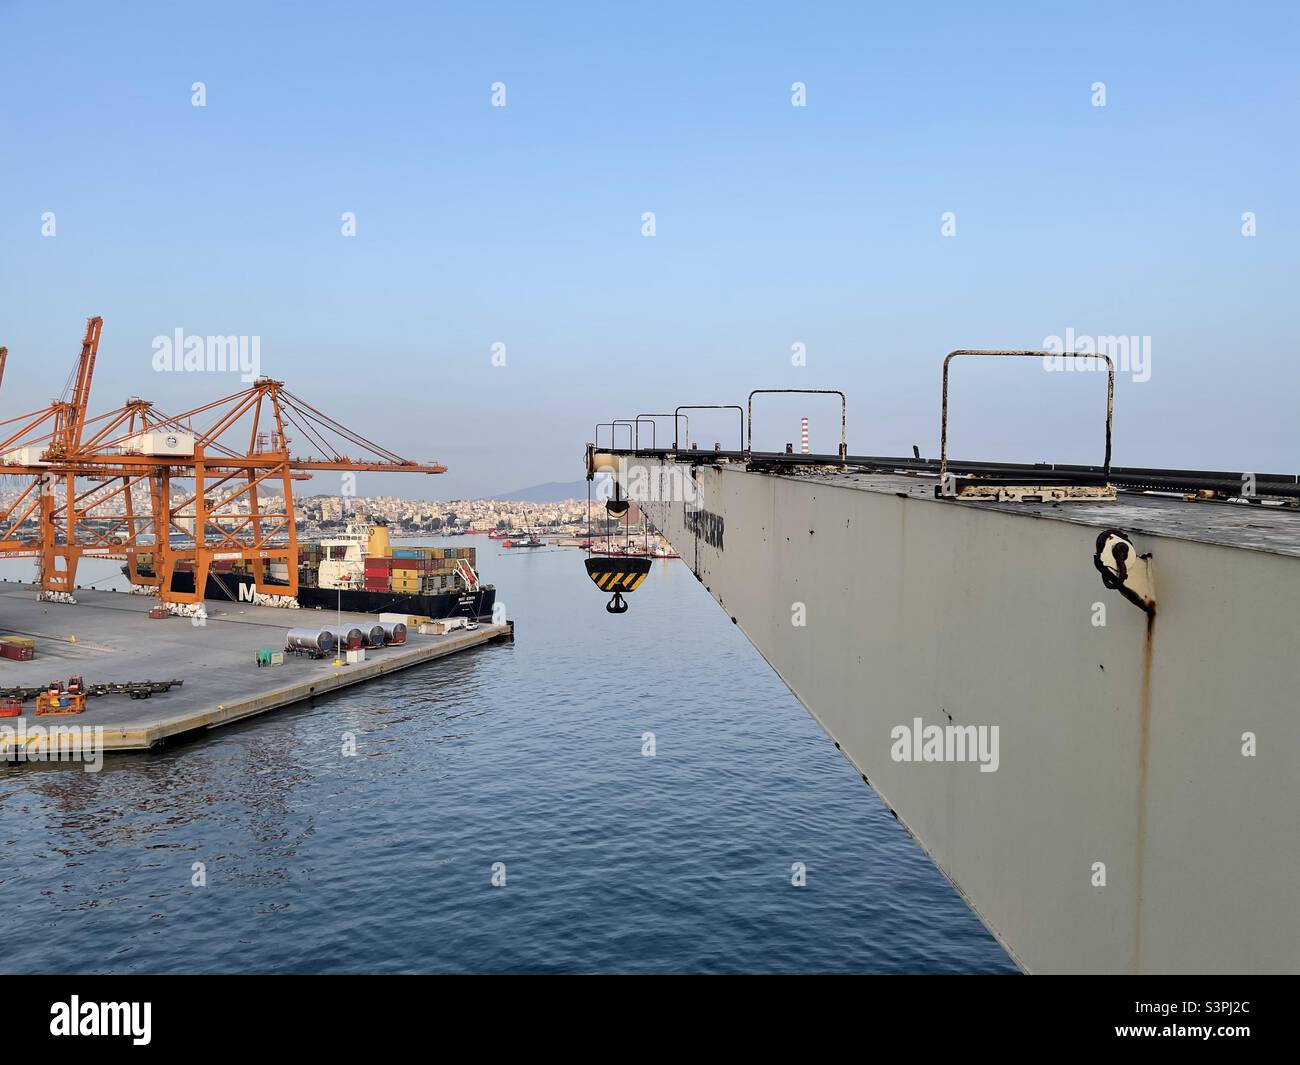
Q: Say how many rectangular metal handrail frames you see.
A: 6